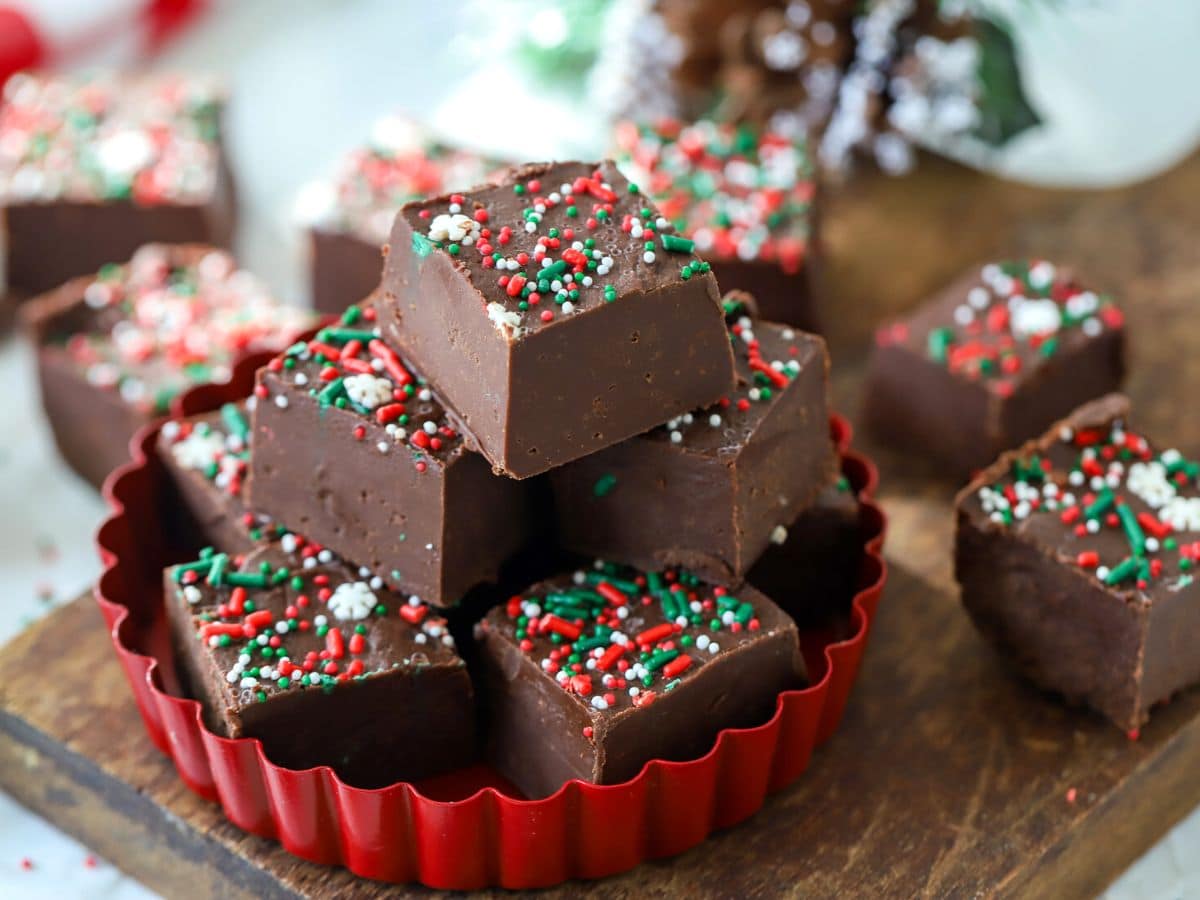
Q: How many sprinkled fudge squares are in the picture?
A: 13